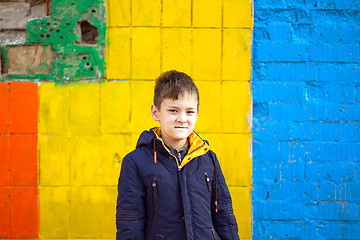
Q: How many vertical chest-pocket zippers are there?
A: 2